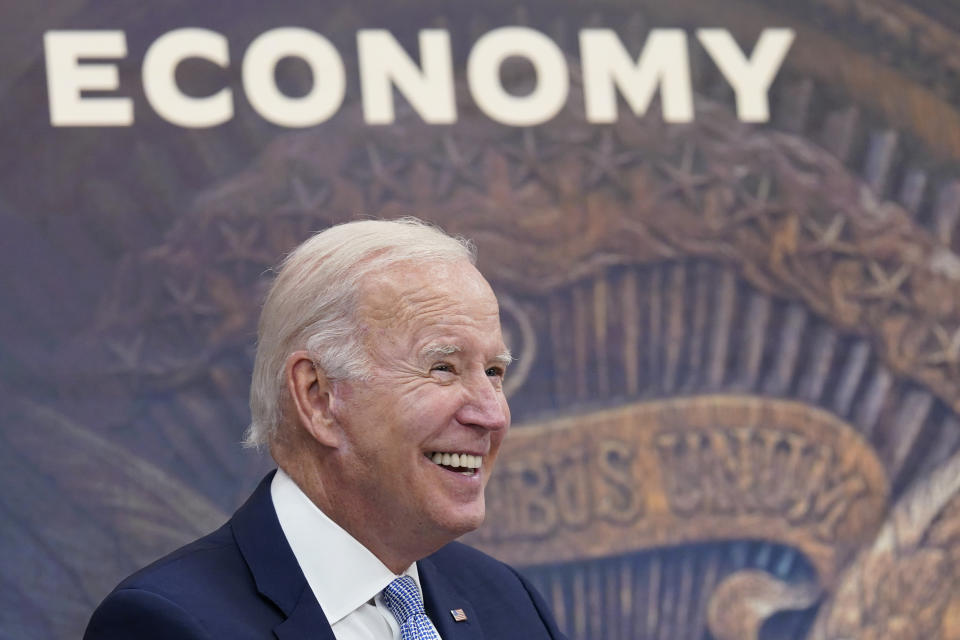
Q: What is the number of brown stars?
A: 13